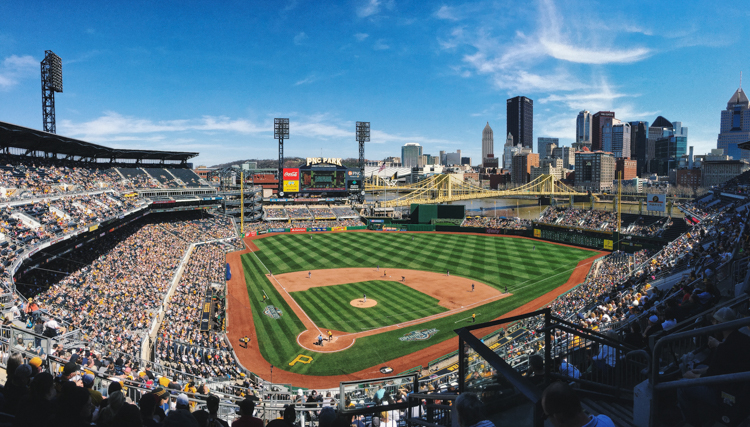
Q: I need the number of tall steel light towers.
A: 3